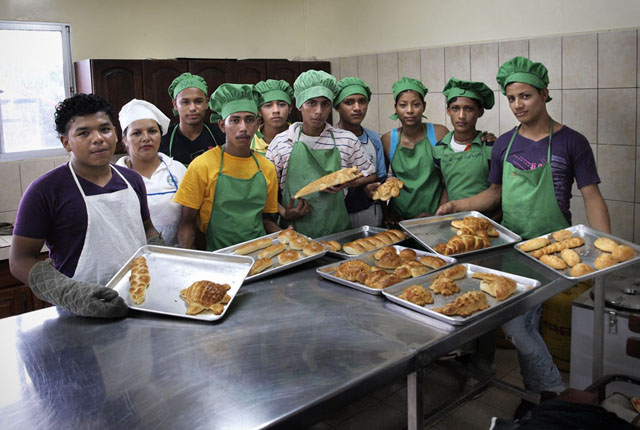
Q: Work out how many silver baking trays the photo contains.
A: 7